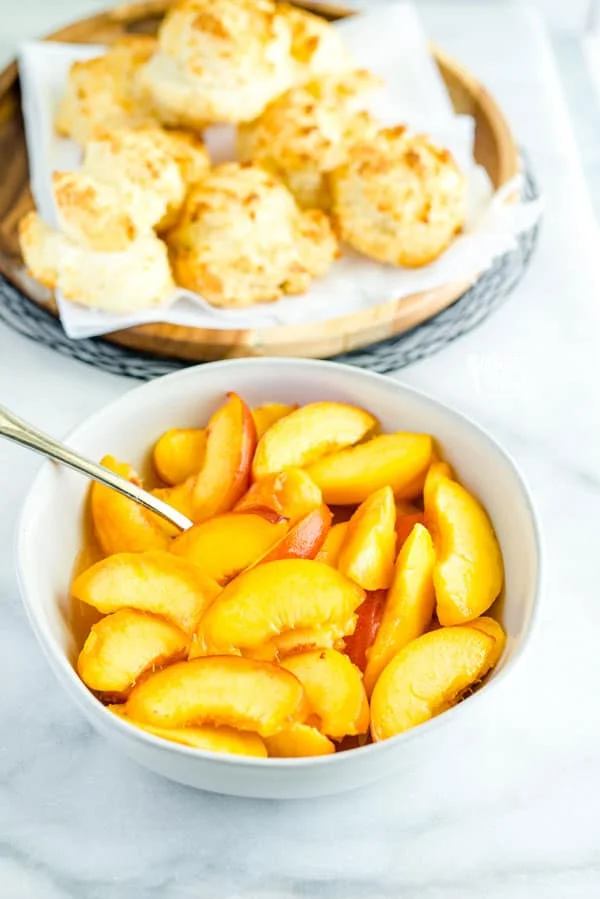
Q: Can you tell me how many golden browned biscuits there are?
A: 7